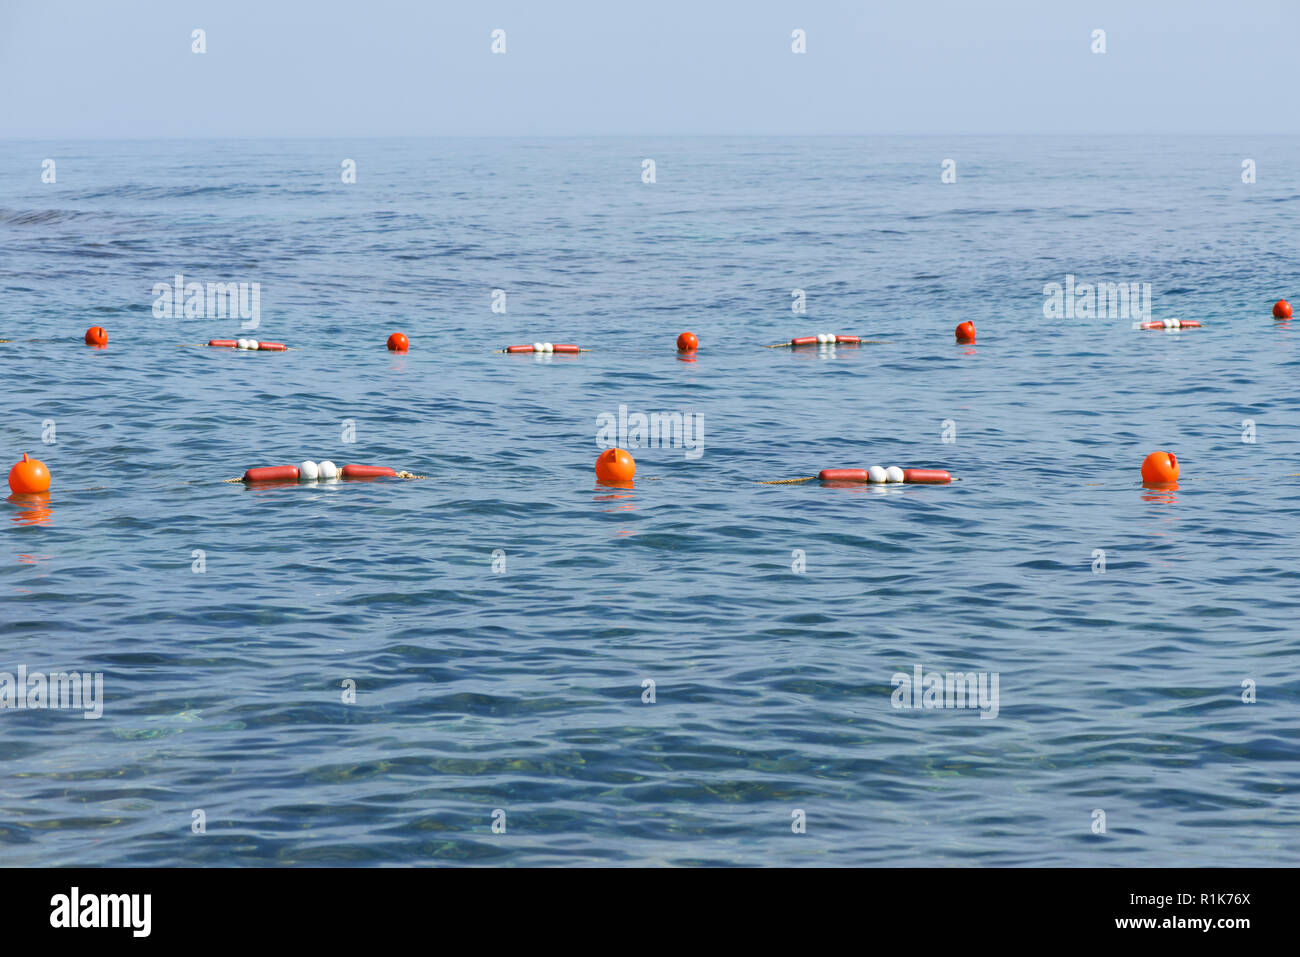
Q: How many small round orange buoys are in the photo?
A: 8